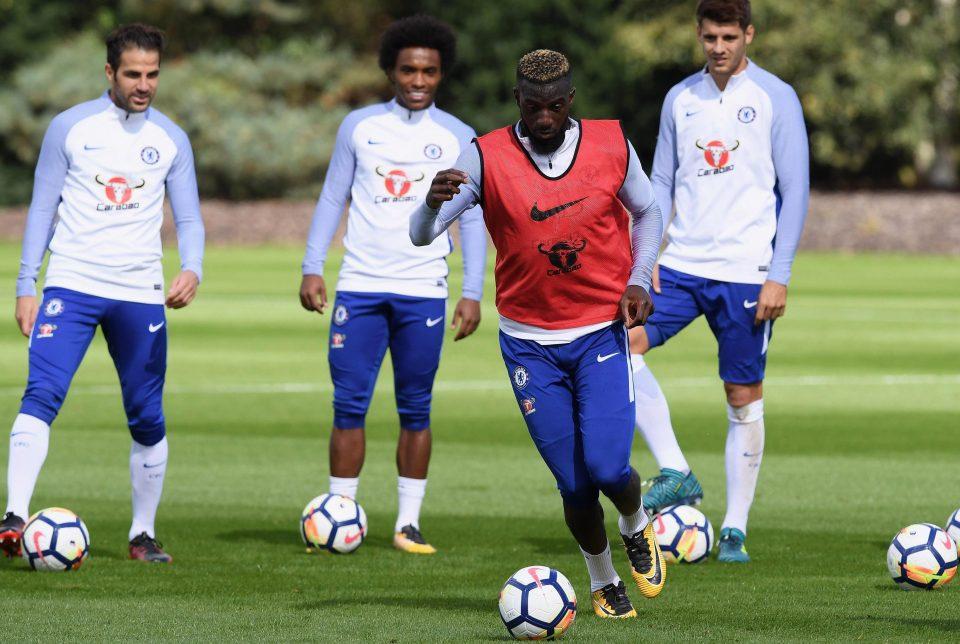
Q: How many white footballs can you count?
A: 6